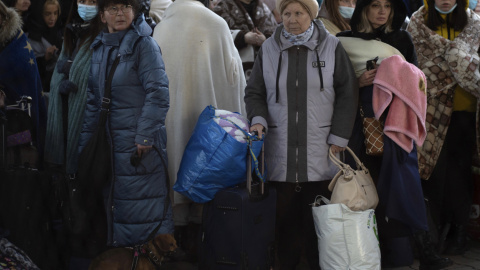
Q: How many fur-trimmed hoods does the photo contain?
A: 1